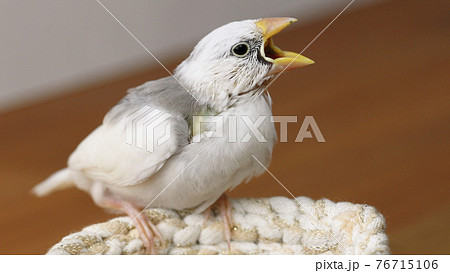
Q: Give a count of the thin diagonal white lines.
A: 4